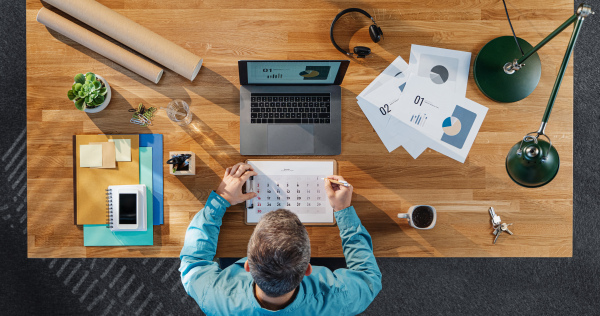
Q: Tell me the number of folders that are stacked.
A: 3